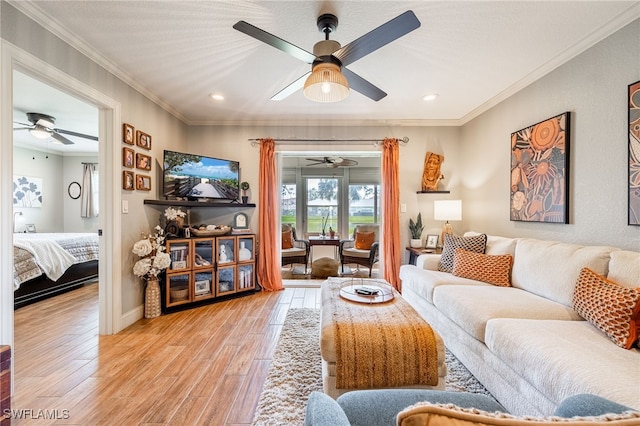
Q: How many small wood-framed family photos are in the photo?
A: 6